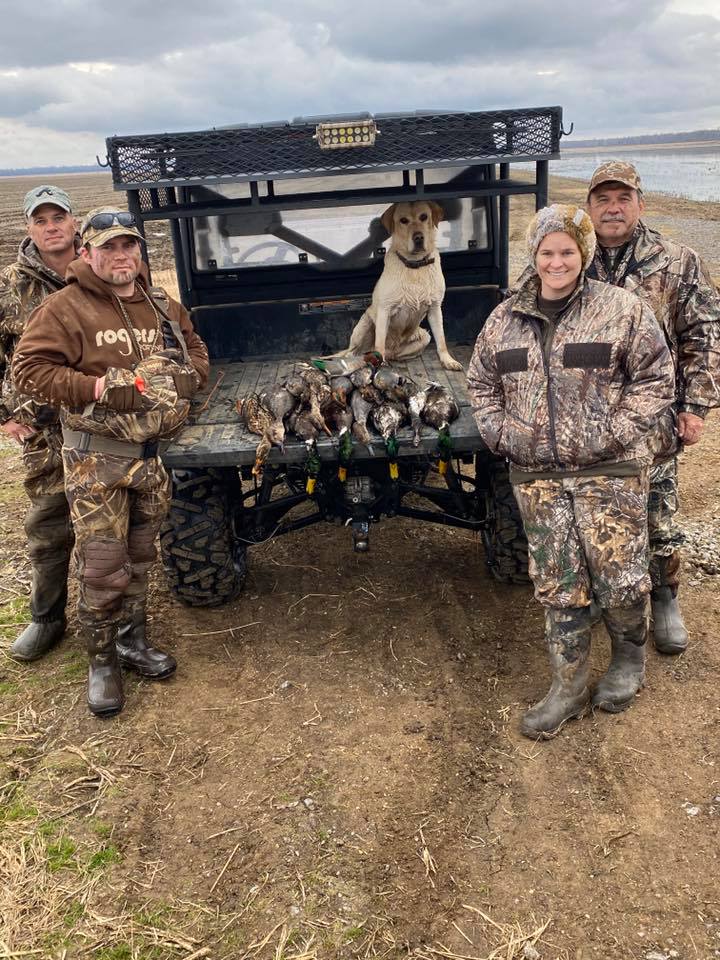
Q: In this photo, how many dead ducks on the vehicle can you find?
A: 14